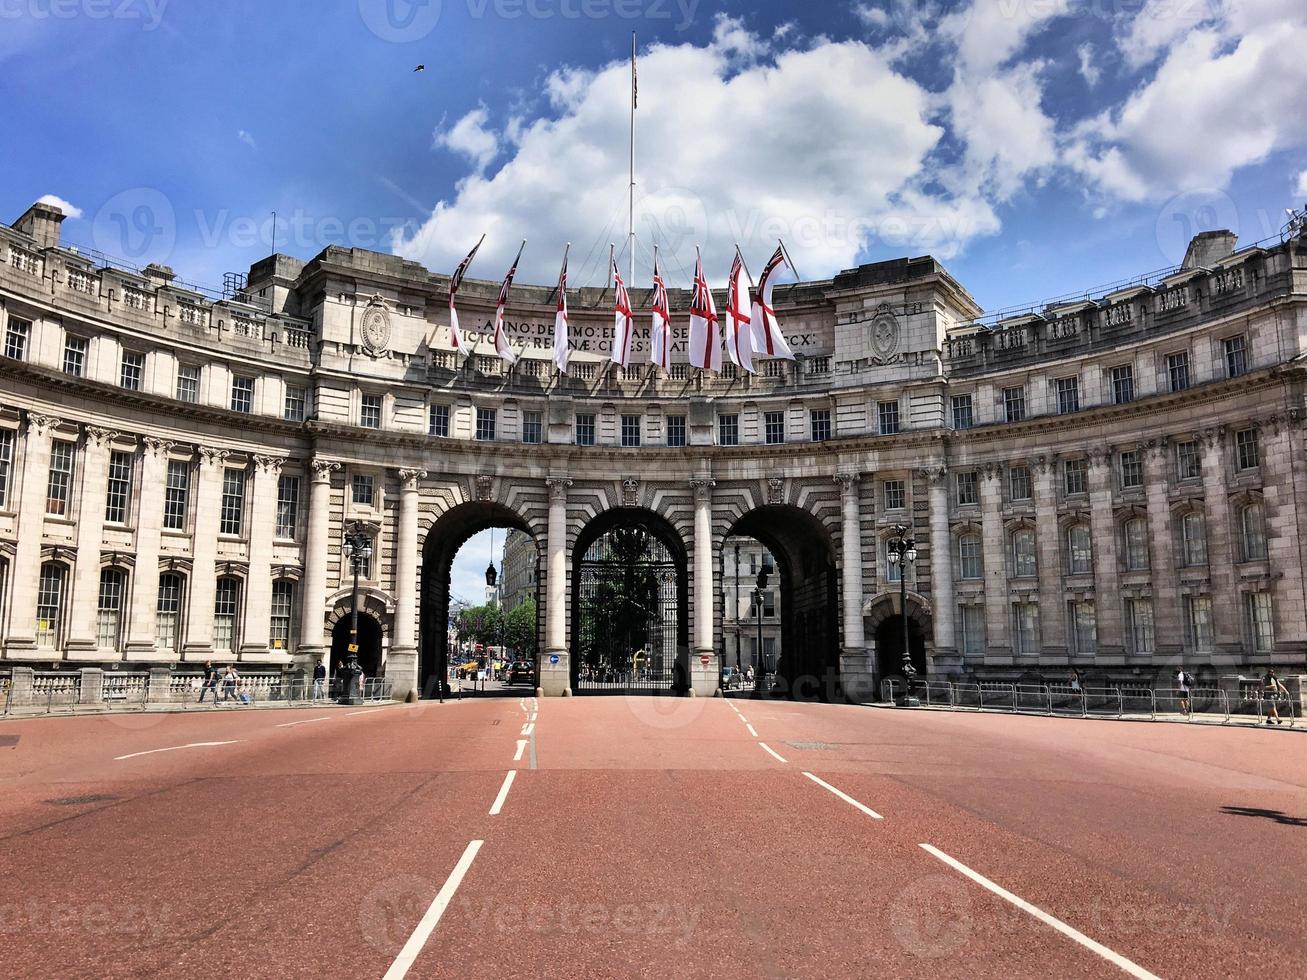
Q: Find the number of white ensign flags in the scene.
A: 8